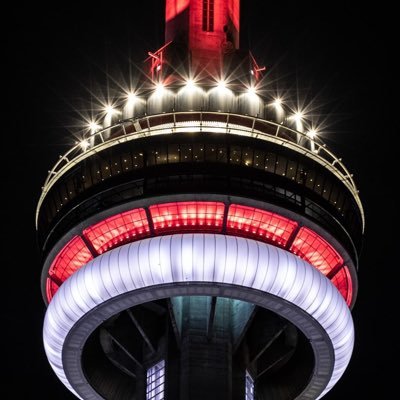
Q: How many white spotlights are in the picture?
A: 11